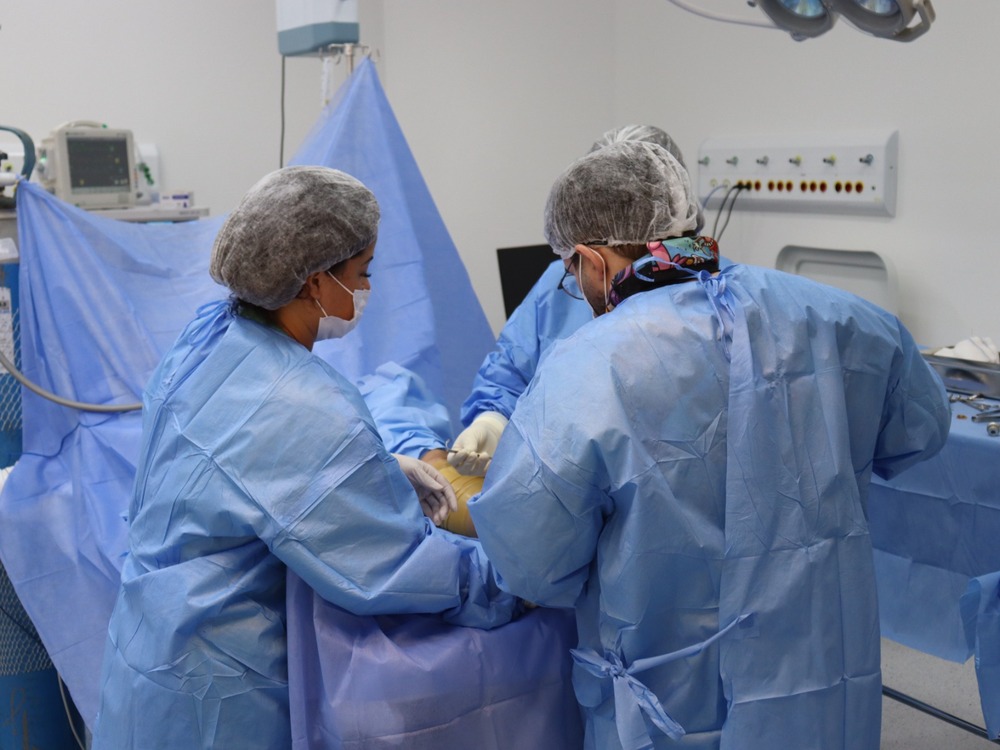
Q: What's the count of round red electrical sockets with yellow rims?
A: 12